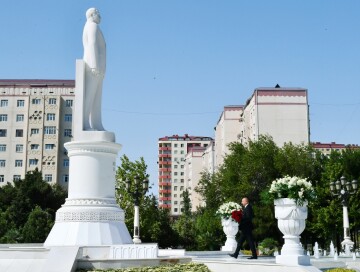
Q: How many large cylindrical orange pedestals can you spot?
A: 0